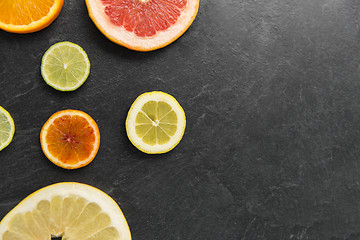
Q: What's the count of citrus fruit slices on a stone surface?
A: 7